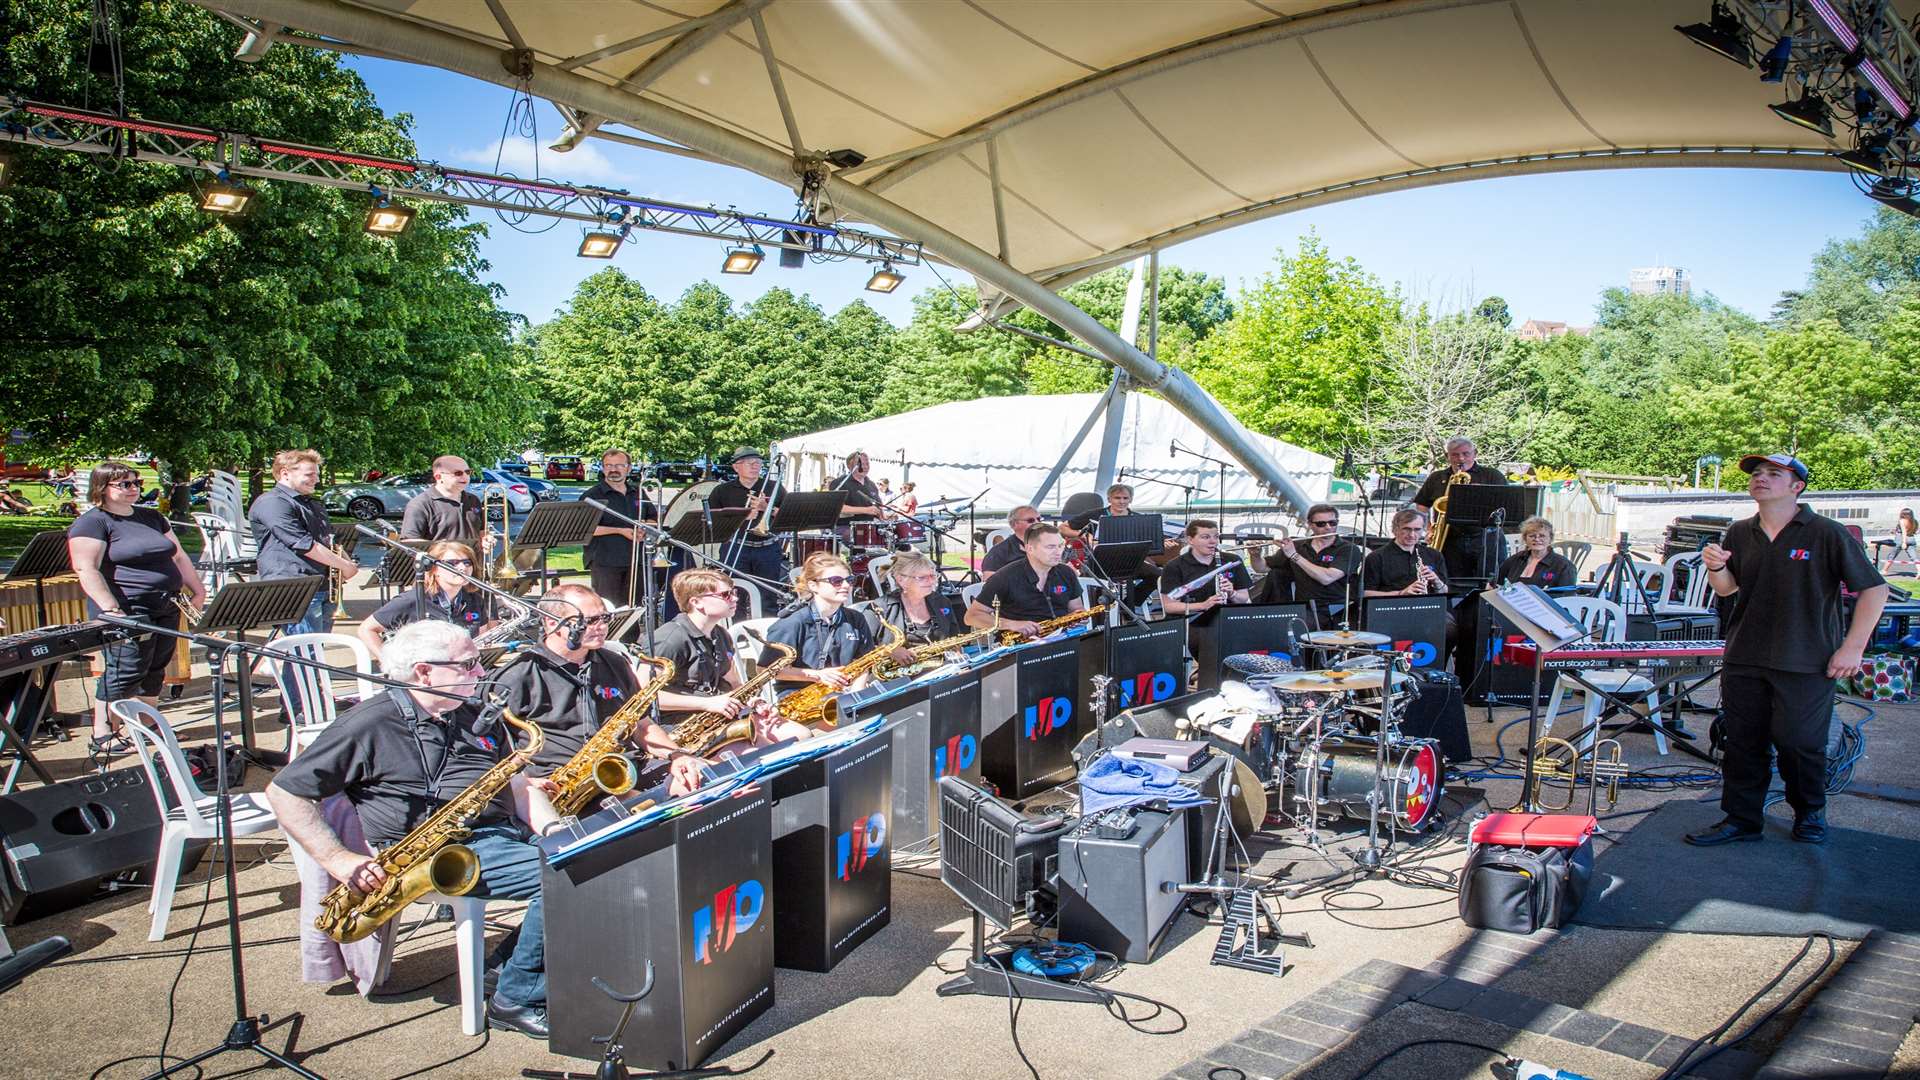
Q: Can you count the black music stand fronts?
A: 8